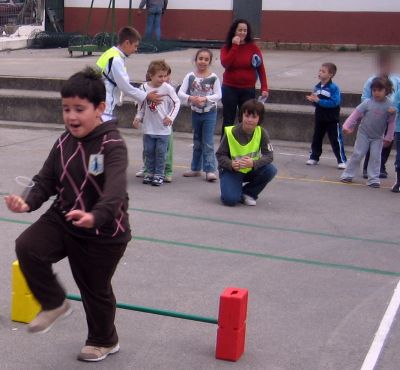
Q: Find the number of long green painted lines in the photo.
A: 2